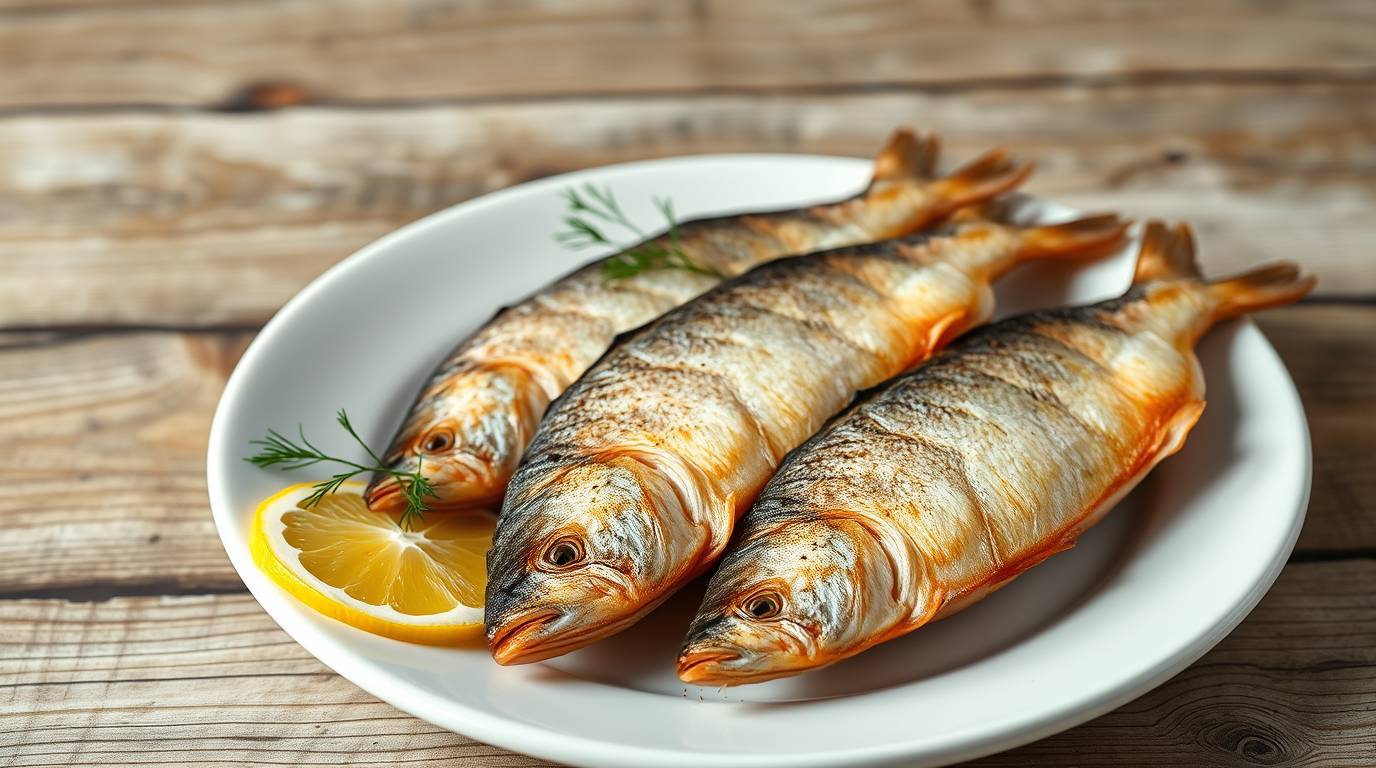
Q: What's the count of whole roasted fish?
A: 3